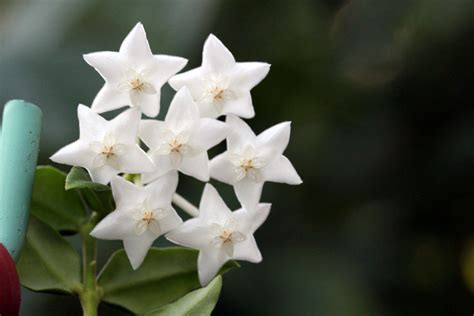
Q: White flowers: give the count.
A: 7